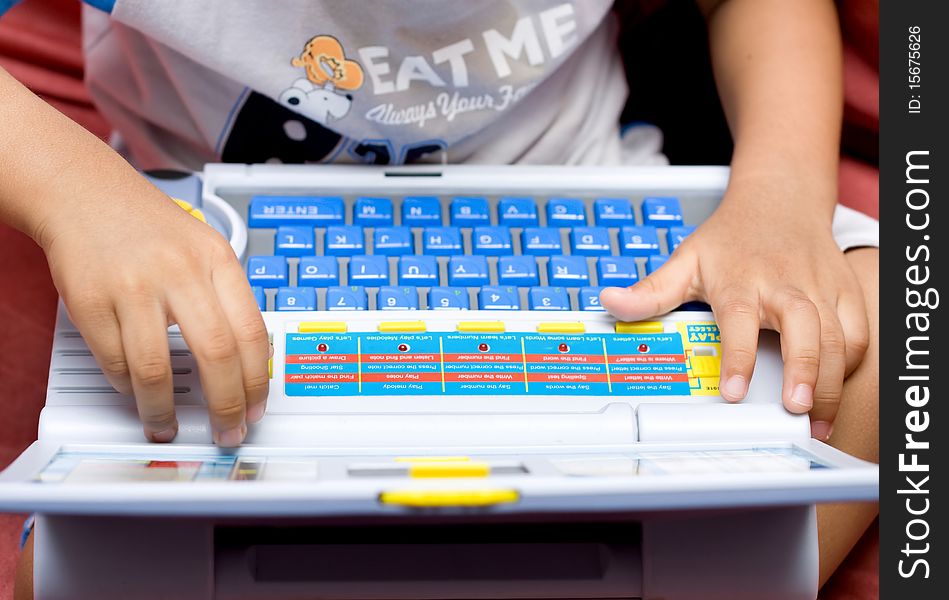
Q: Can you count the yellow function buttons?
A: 5